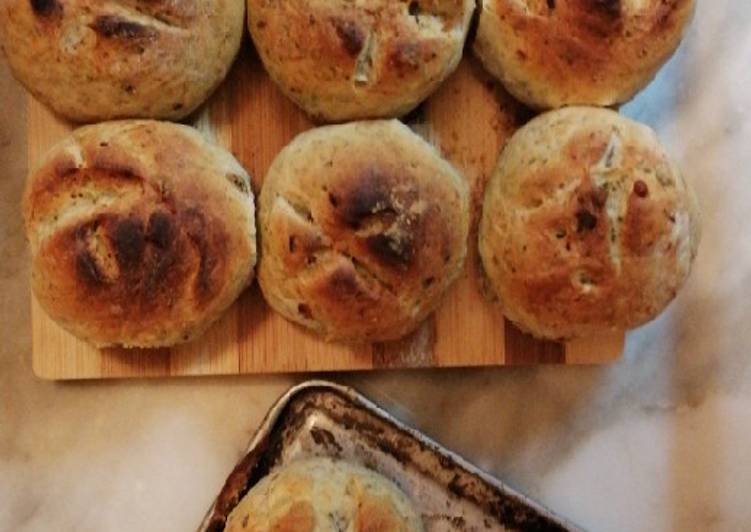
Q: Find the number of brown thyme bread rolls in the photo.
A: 7